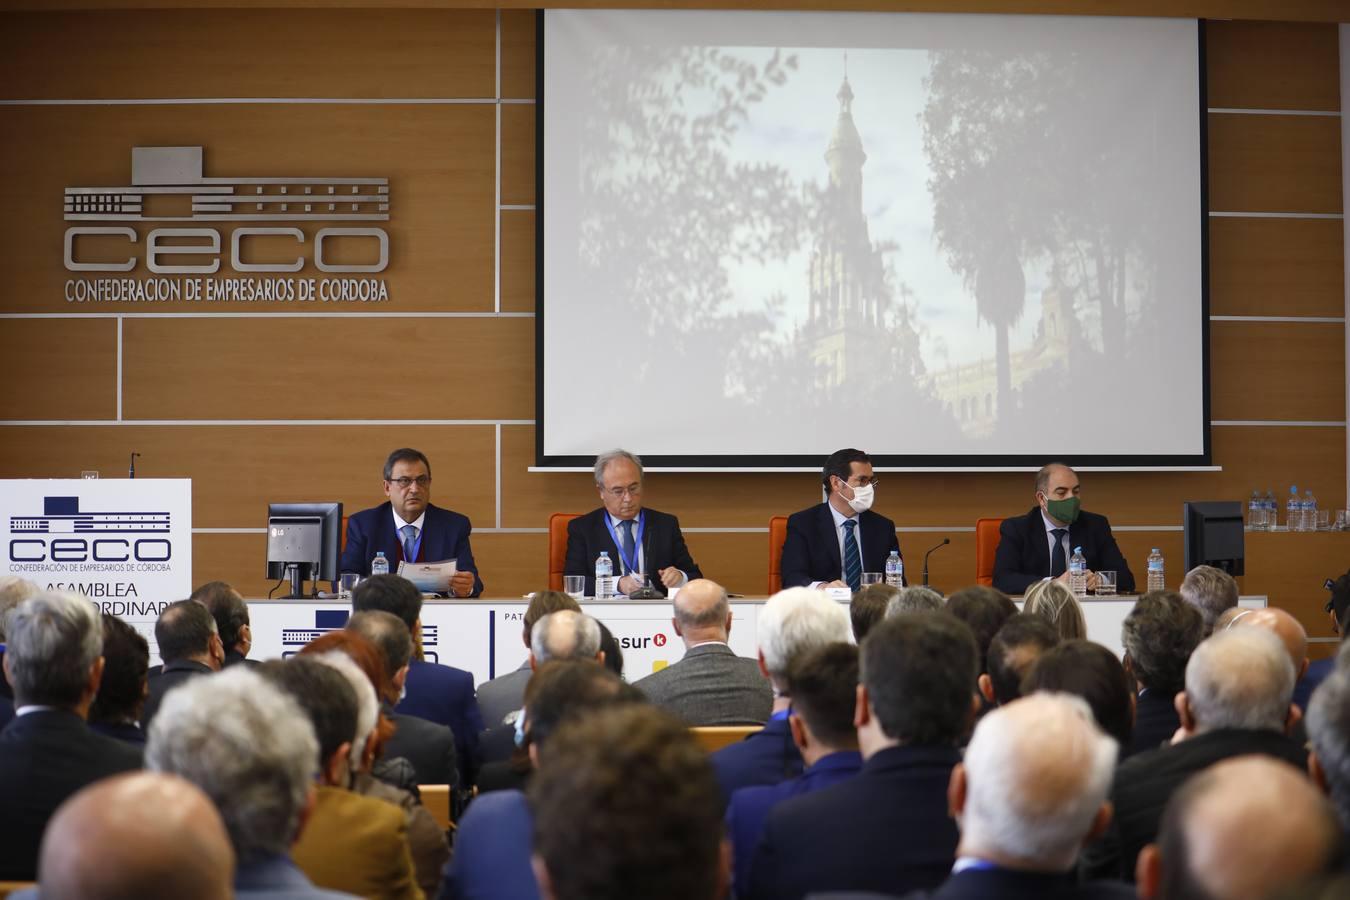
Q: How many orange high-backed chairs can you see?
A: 4